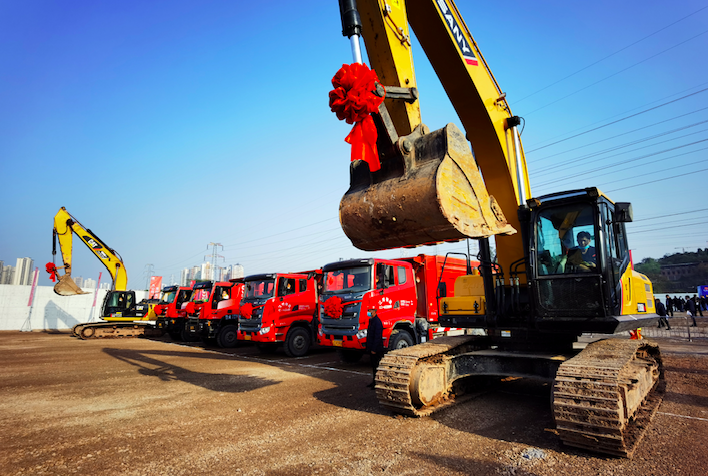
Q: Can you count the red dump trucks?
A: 4